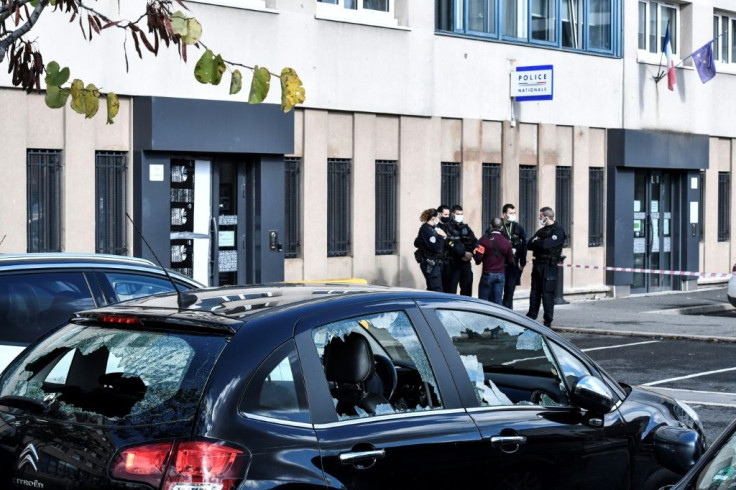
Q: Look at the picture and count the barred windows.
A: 12